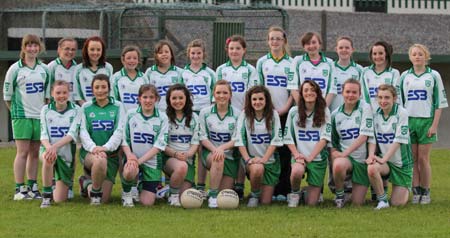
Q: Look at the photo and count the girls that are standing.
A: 12